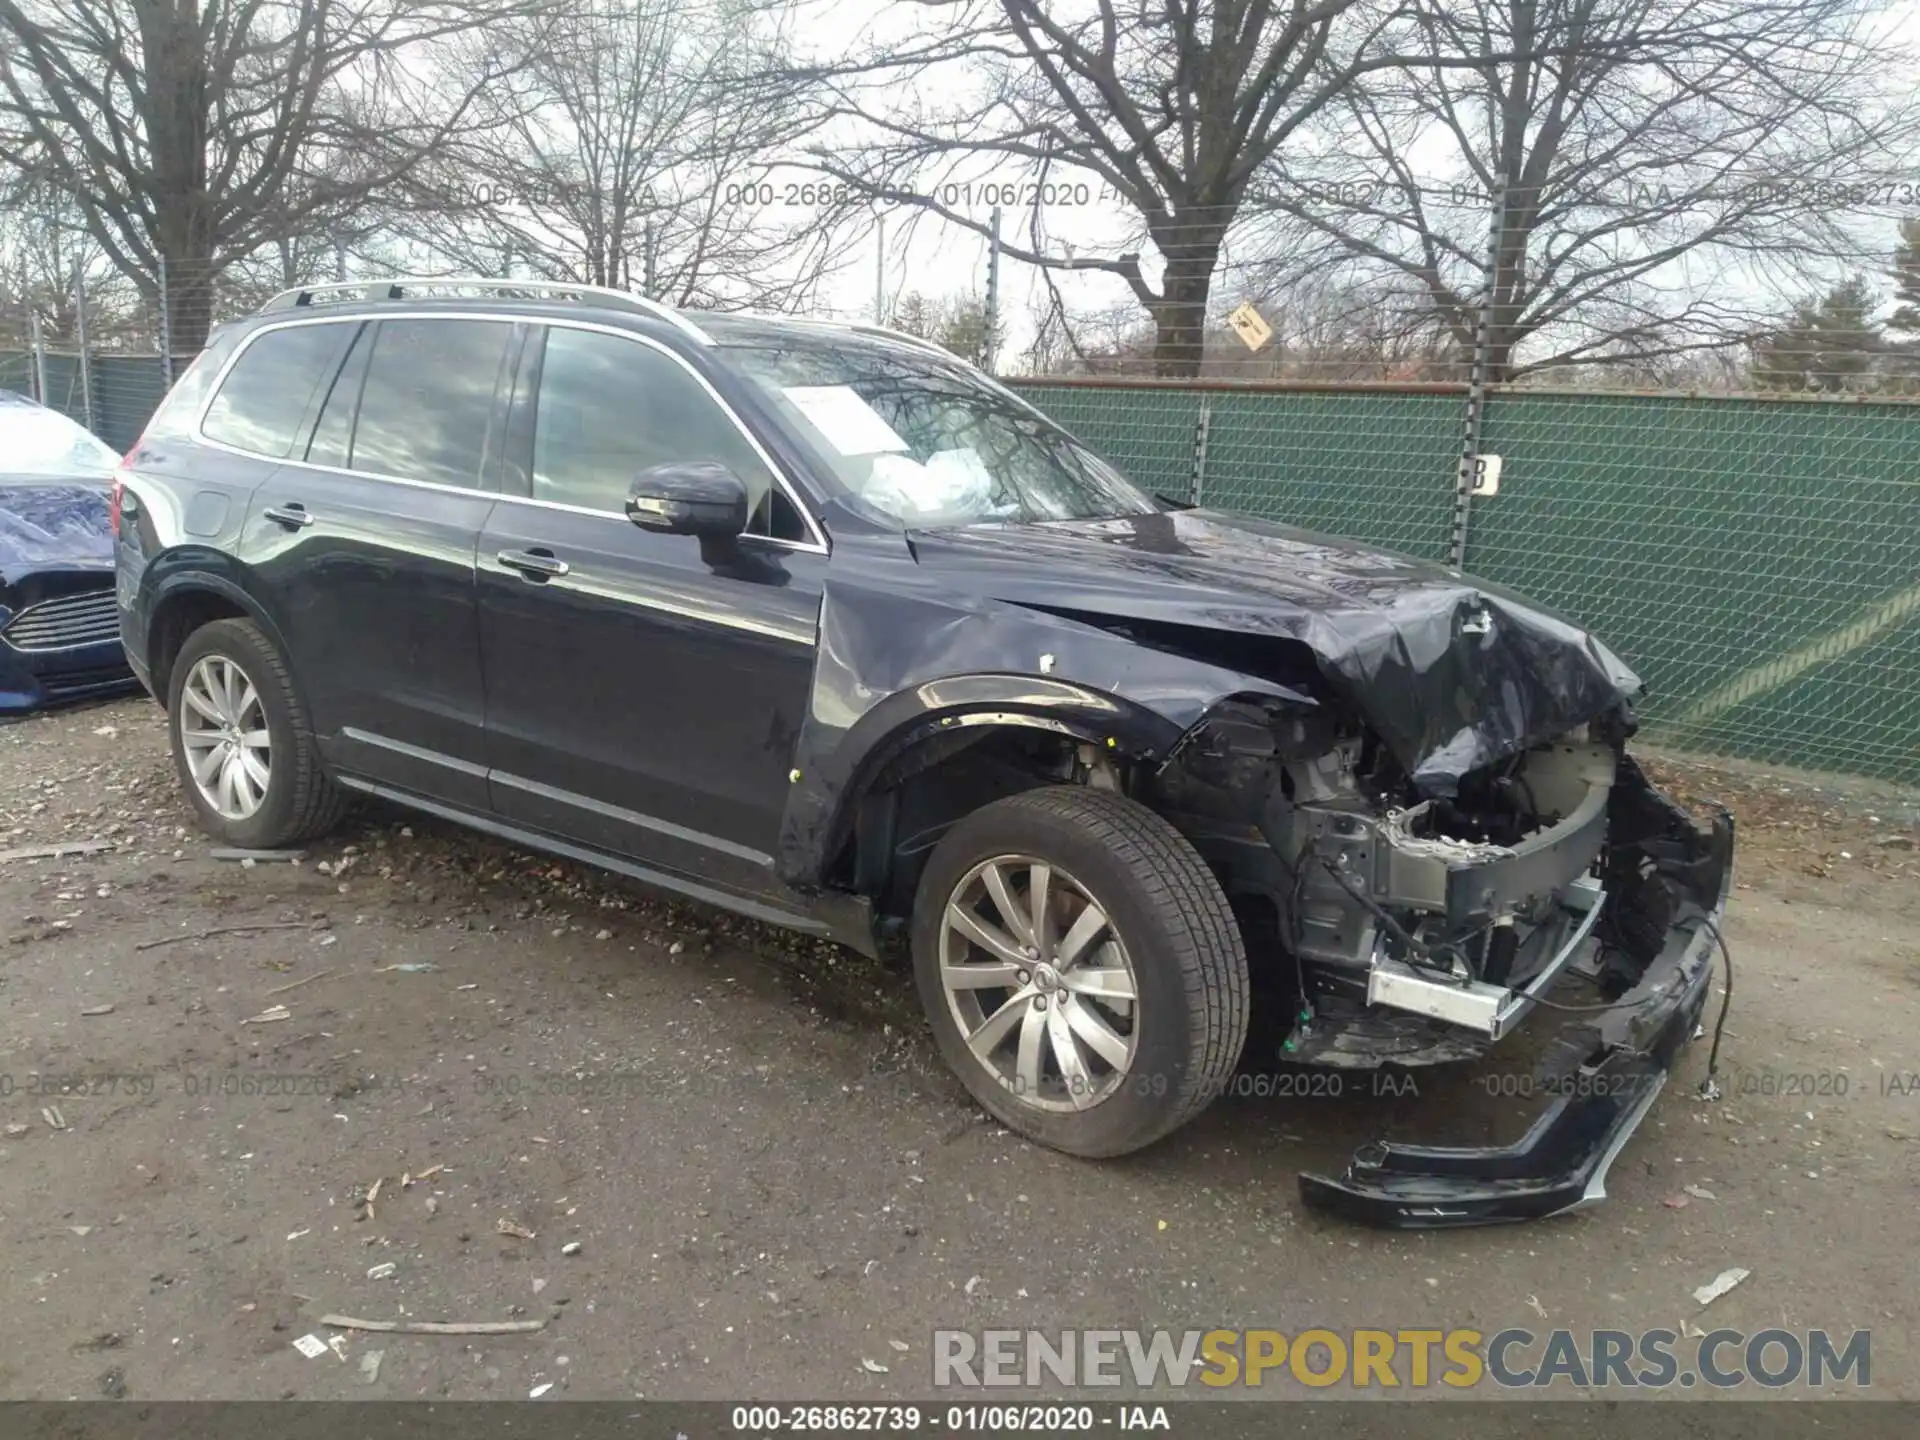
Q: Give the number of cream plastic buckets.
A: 0